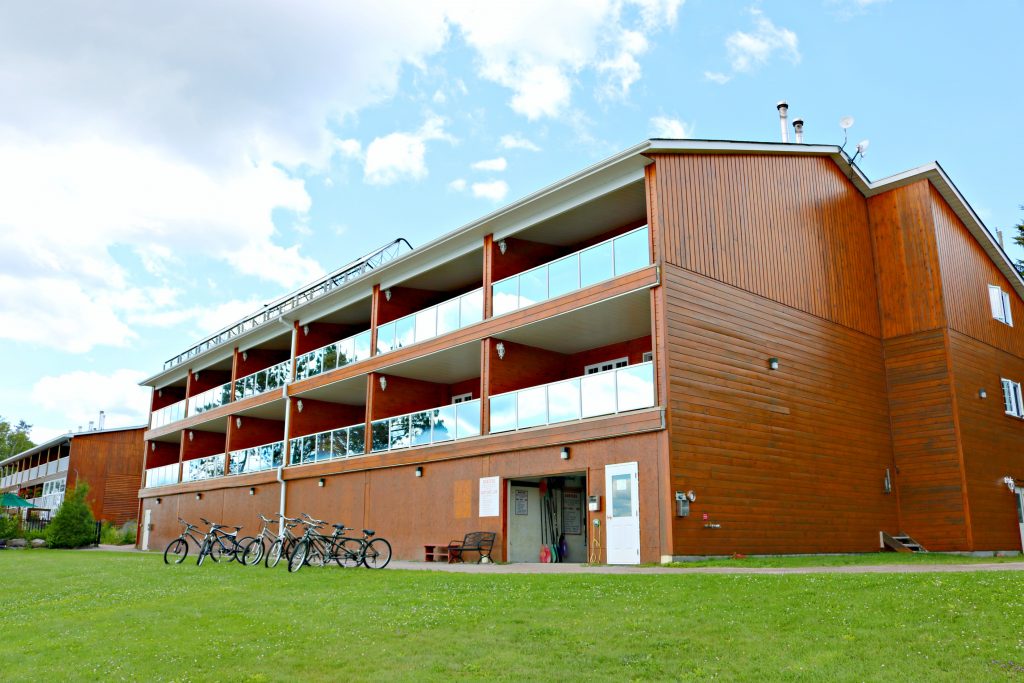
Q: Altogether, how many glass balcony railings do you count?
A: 12